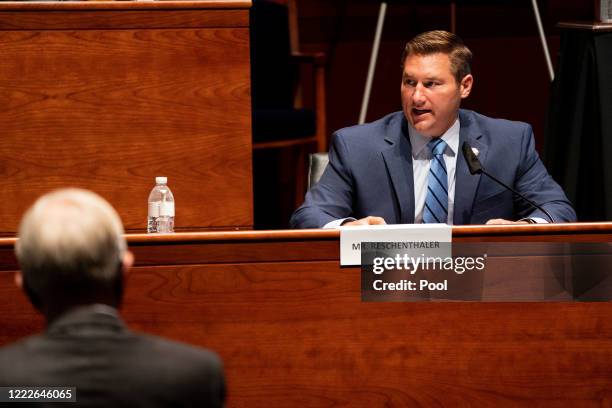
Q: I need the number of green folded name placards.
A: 0